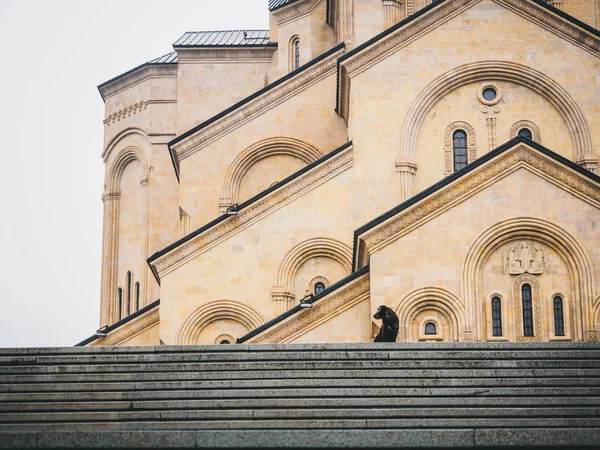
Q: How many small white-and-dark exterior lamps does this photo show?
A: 3